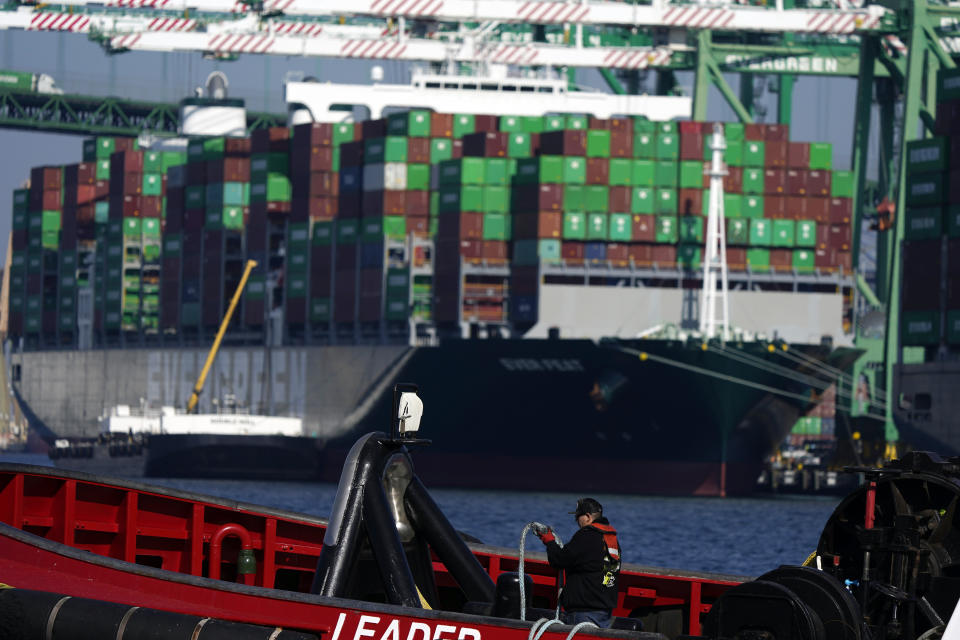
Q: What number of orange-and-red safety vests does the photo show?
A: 1